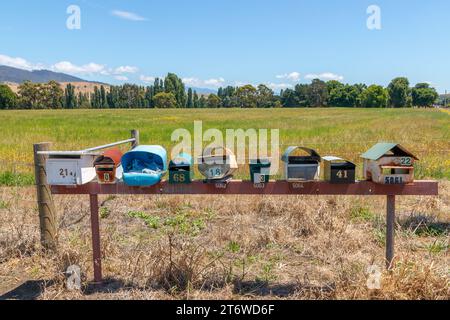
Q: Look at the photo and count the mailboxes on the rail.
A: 9